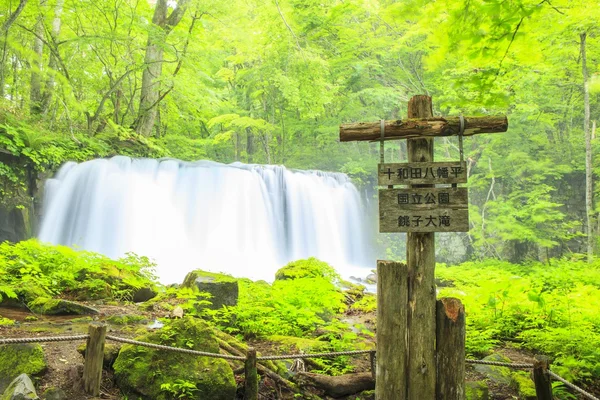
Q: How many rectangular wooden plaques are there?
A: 2